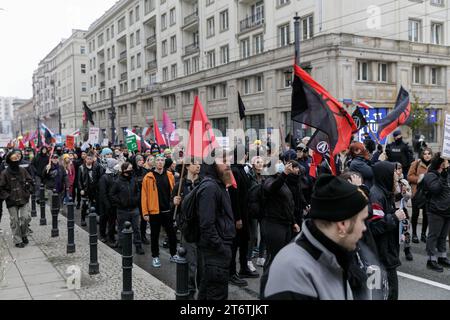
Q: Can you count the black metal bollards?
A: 7